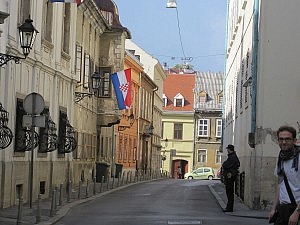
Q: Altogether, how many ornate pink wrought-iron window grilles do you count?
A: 0